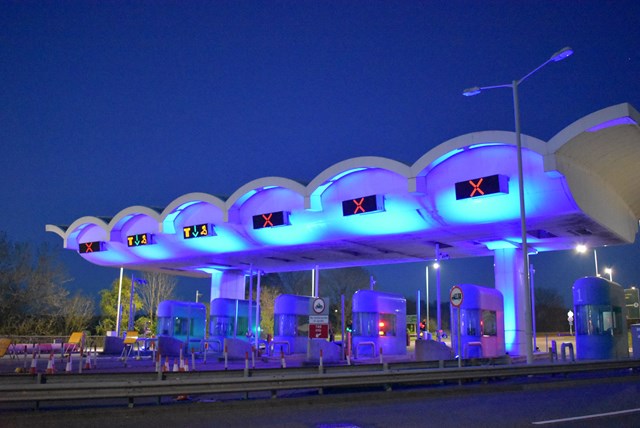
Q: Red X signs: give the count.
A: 4